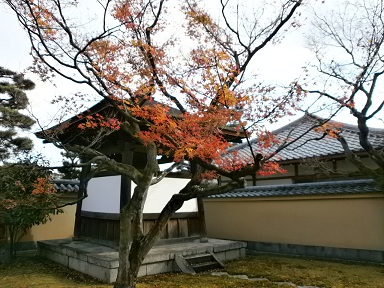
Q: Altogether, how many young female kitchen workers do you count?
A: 0